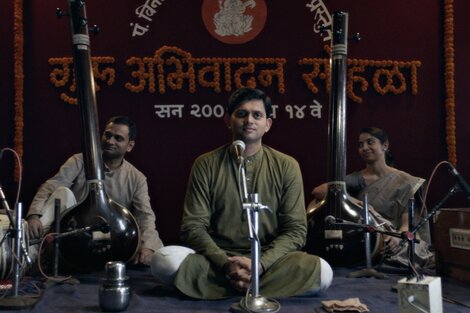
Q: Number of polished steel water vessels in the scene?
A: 1